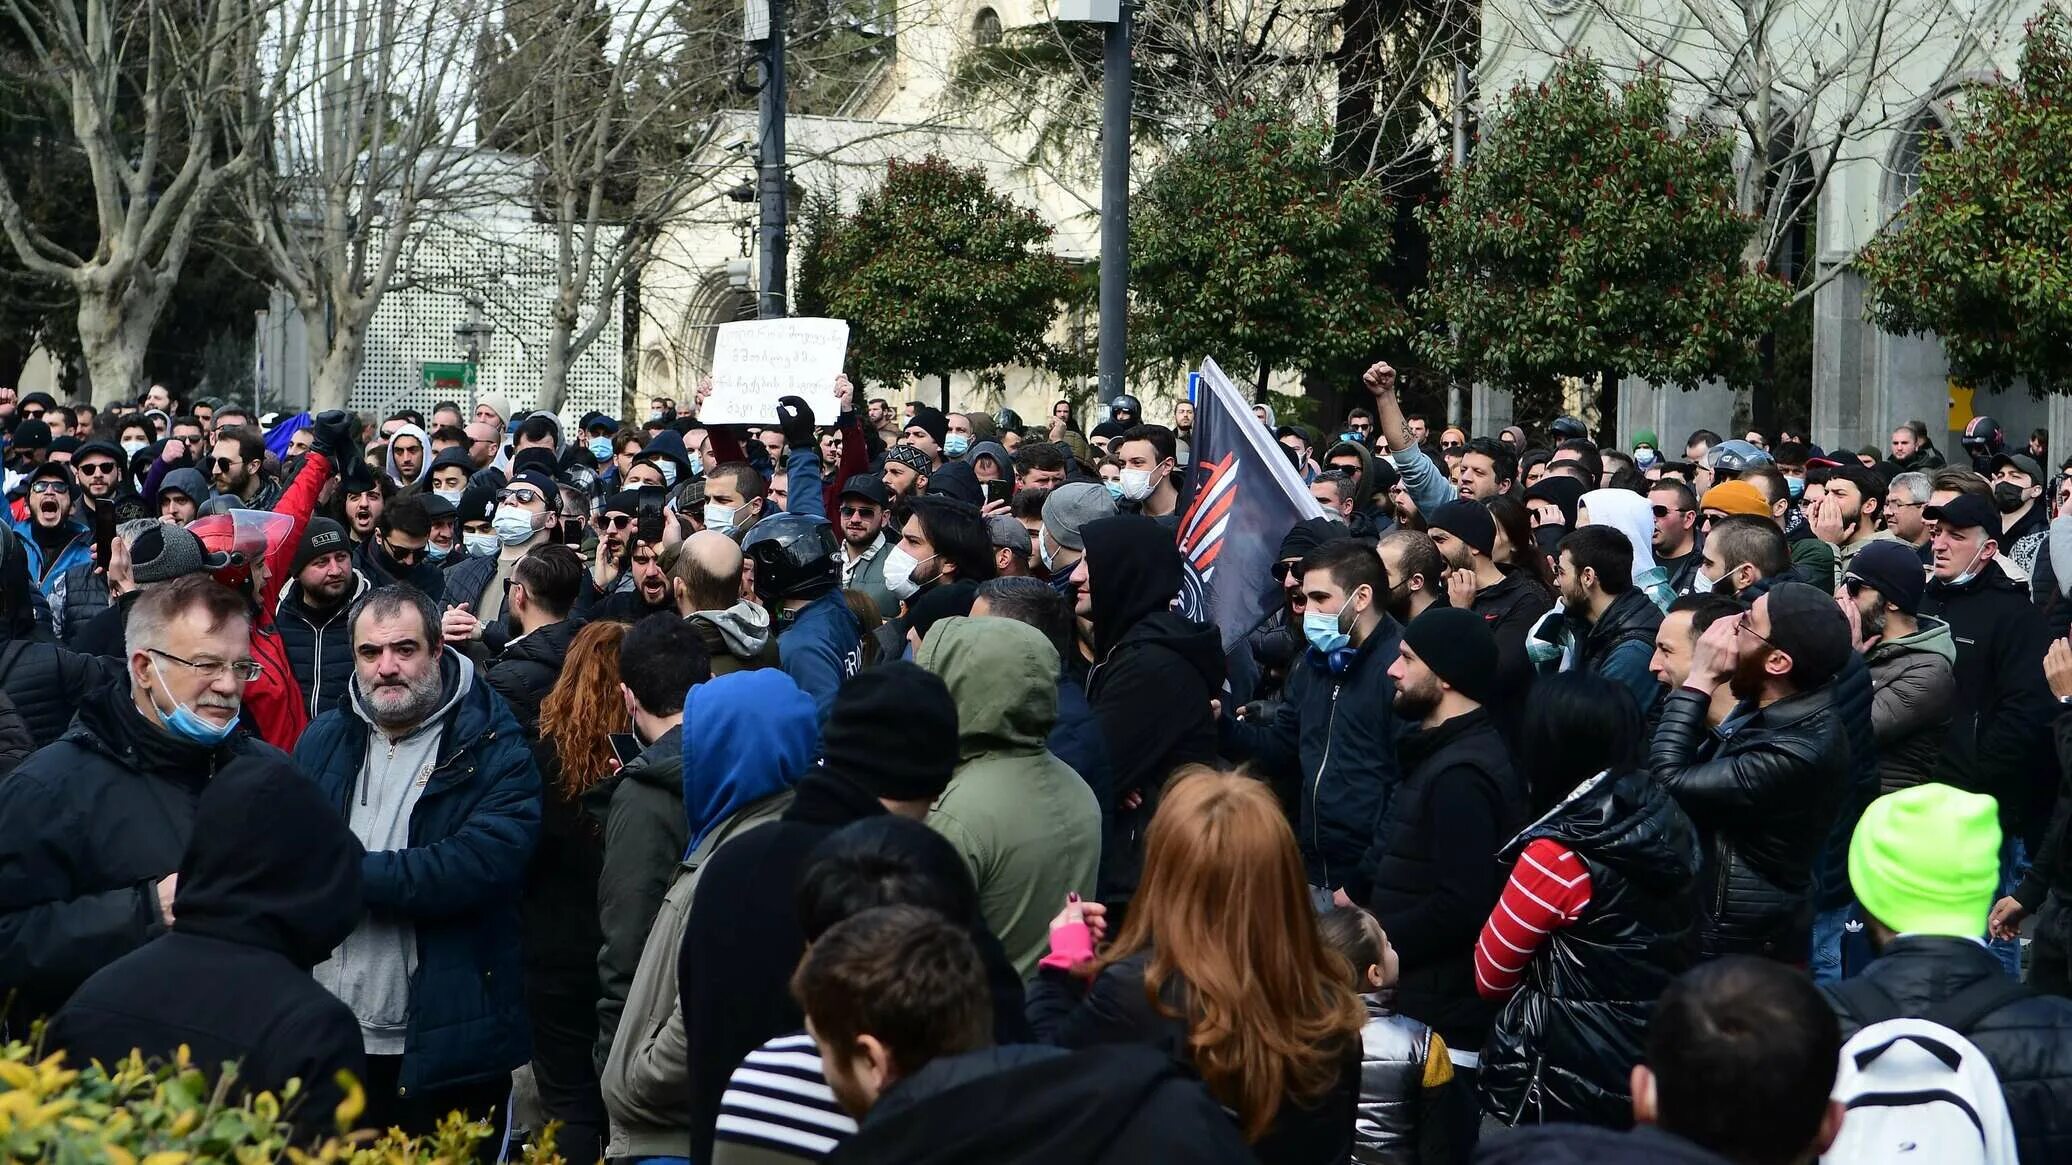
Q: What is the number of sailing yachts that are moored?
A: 0